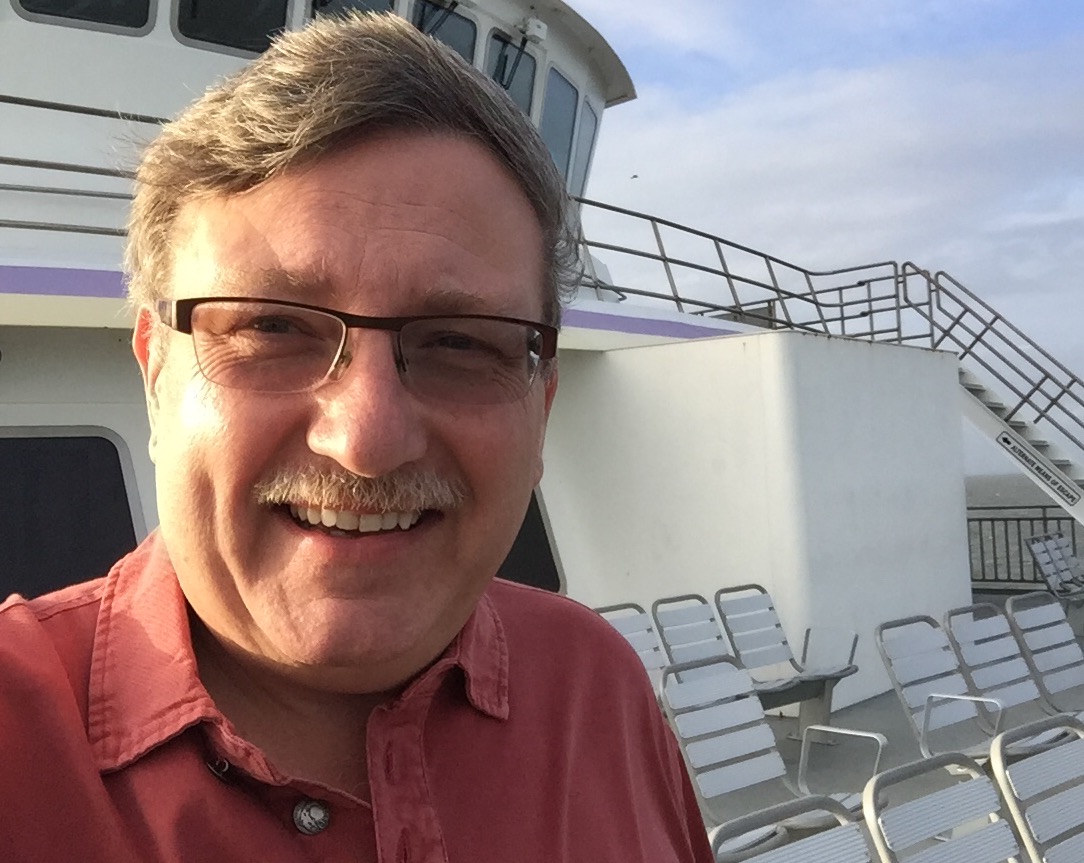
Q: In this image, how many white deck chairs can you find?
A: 13